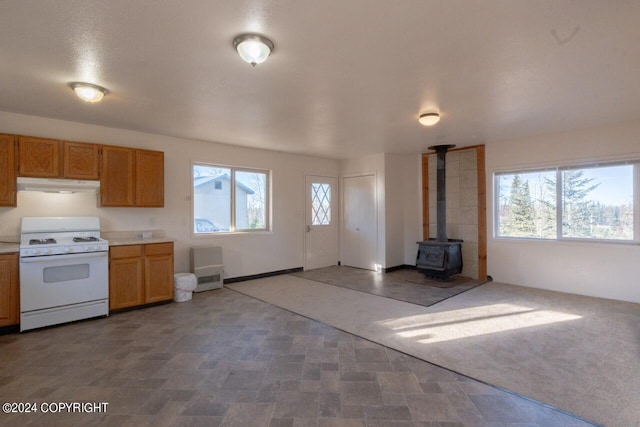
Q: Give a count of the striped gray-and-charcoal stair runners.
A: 0